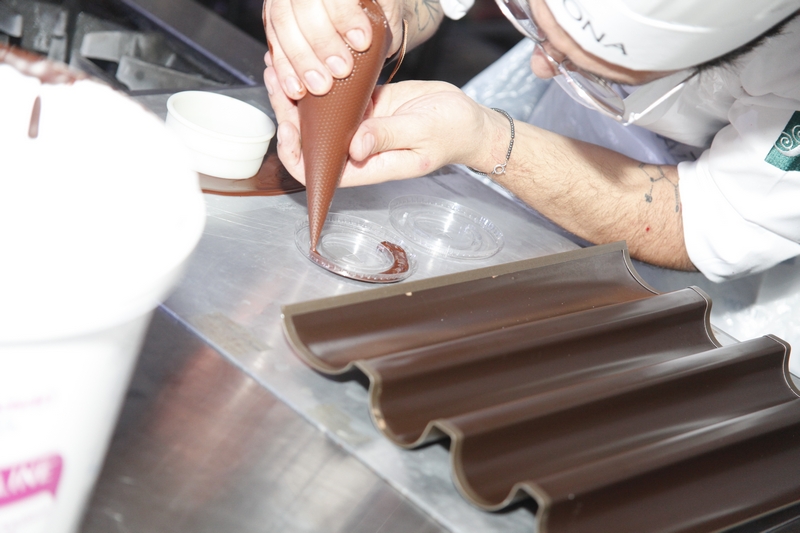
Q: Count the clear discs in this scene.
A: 2